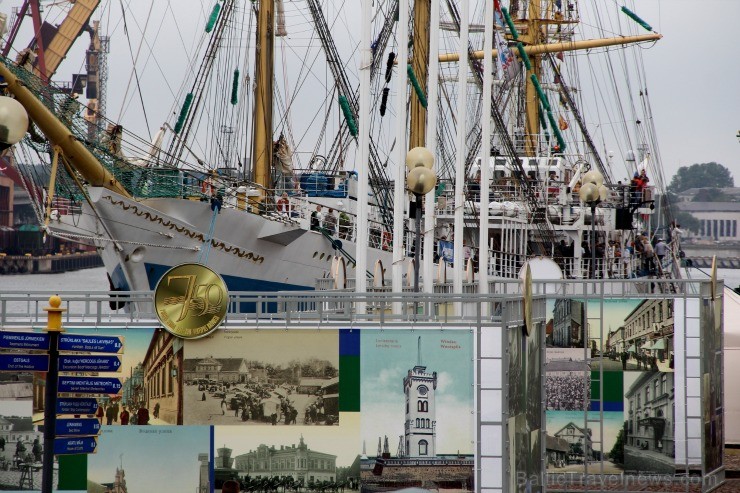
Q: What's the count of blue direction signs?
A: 8